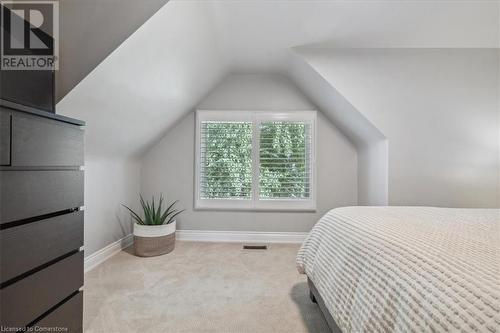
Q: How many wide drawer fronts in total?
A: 4